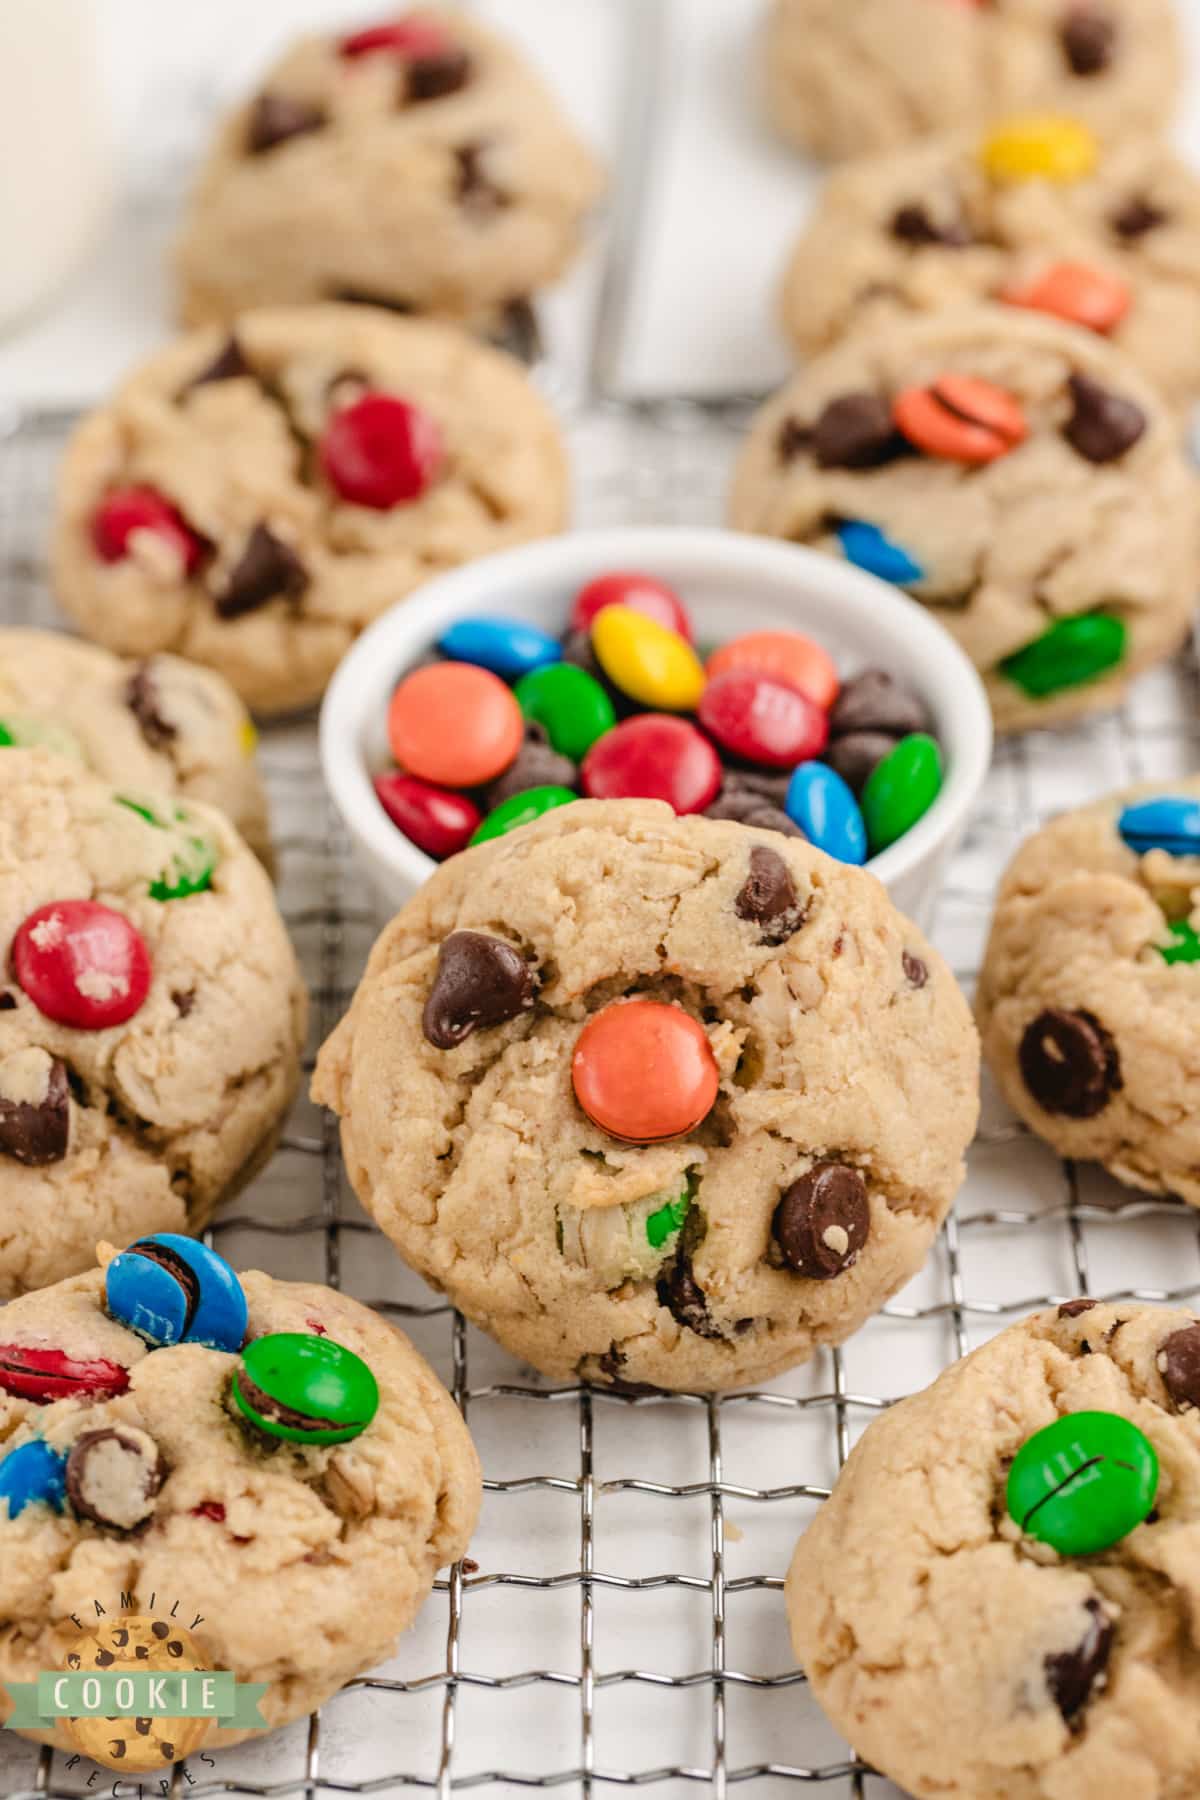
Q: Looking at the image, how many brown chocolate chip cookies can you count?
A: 11